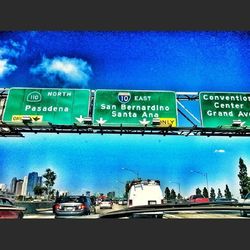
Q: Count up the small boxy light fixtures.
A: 4